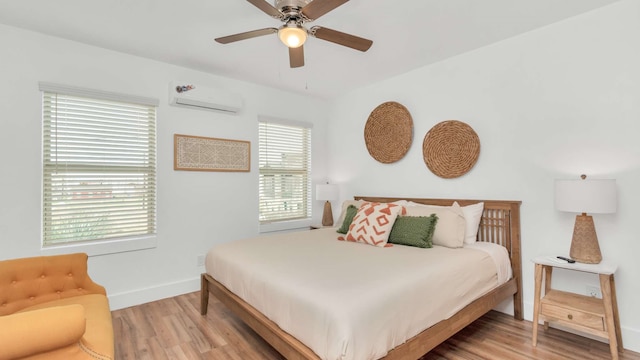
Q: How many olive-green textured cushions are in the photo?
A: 2